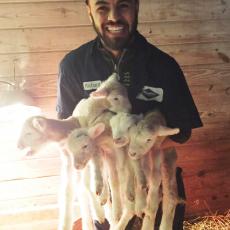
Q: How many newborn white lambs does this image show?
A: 5